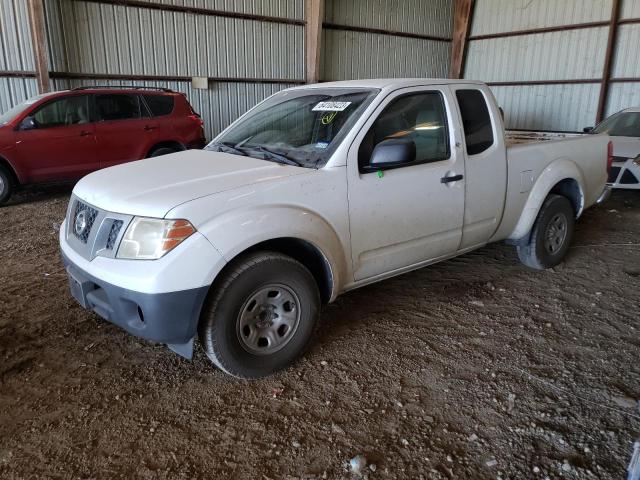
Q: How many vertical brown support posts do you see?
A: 4